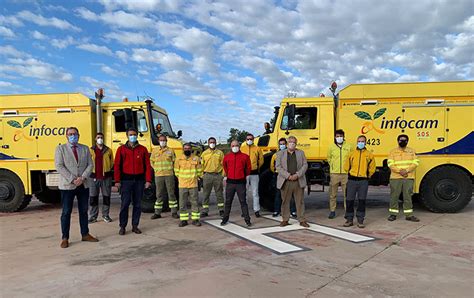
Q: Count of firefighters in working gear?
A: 4